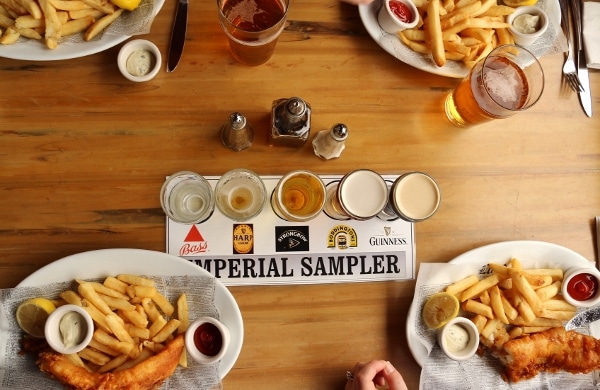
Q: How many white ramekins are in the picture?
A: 7